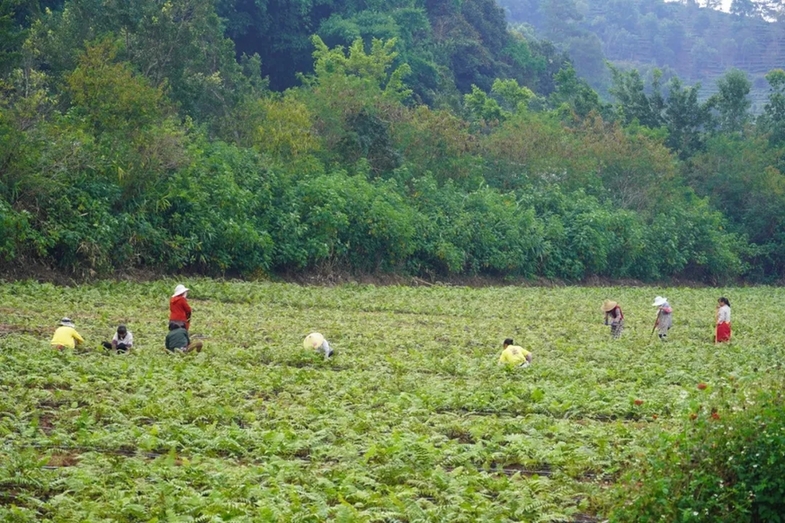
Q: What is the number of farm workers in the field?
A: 9